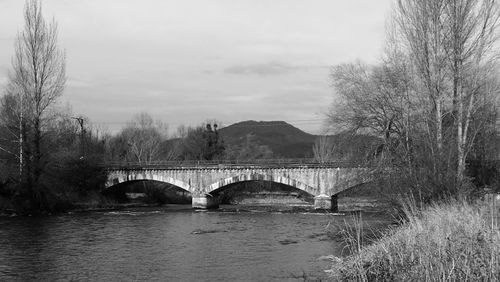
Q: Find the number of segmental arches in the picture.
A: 3